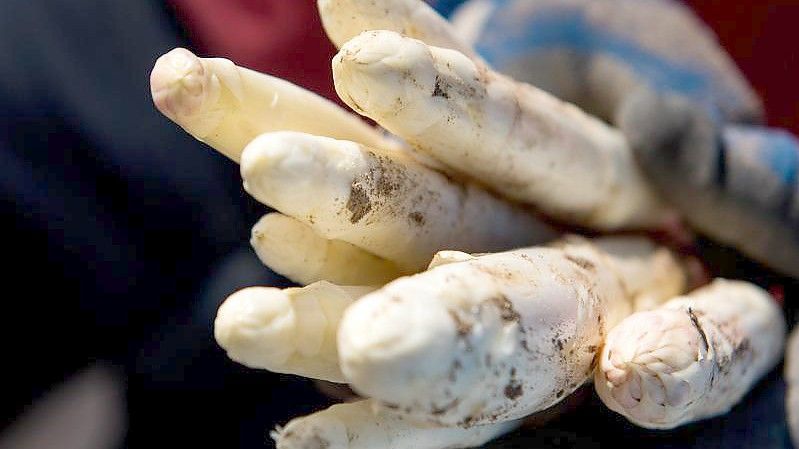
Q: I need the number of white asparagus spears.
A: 9